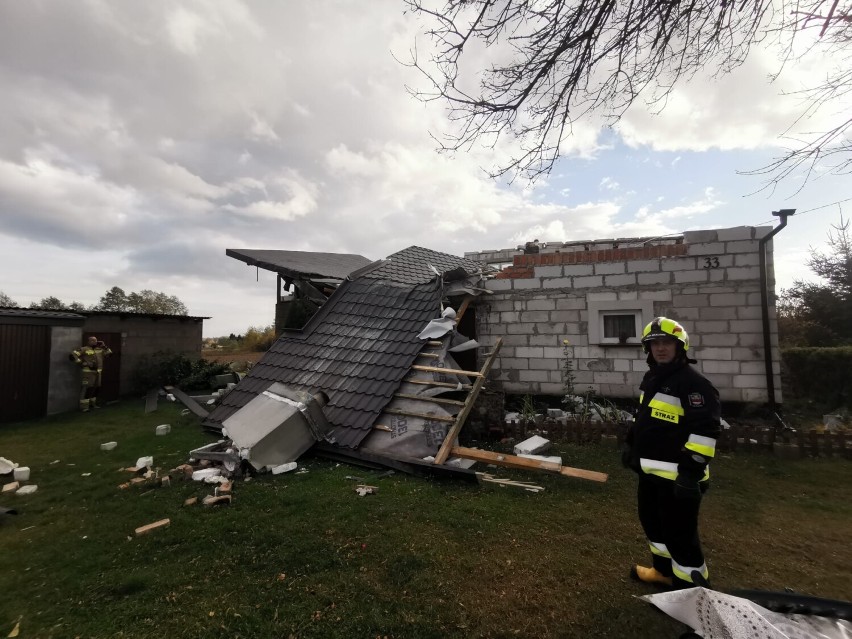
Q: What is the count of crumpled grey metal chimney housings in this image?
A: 1